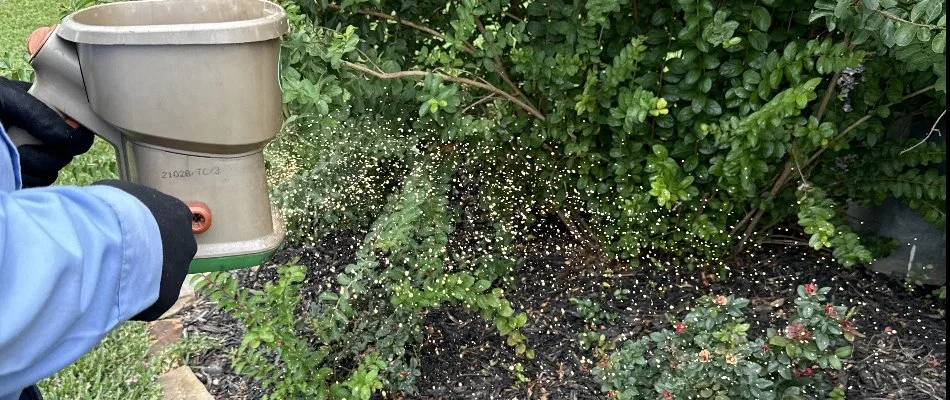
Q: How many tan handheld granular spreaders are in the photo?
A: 1